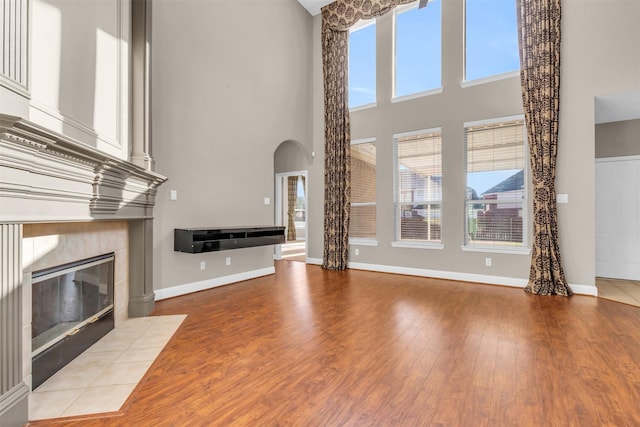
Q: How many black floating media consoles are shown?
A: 1